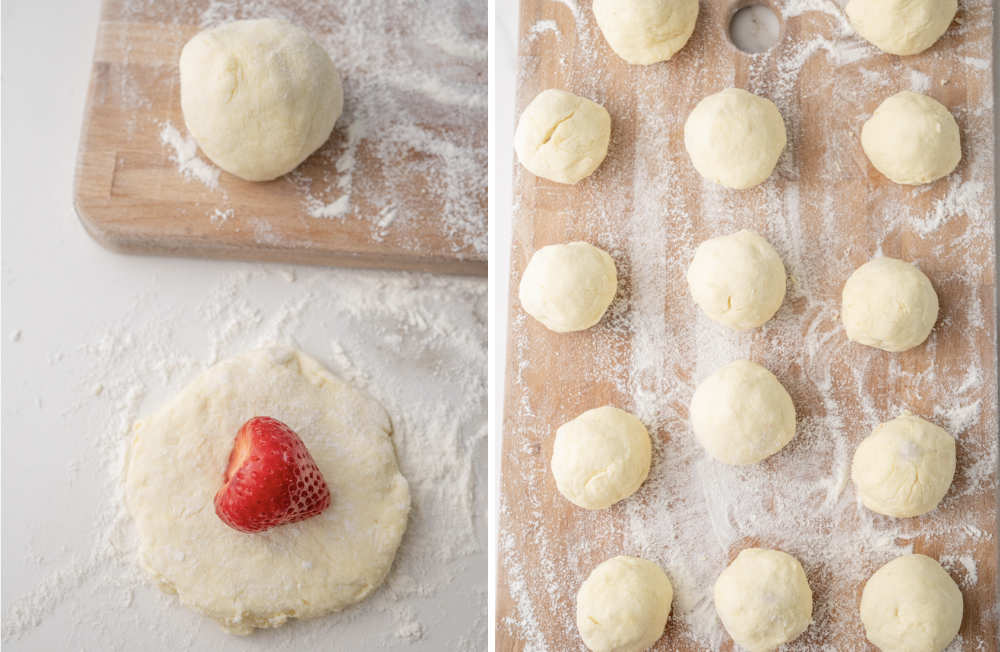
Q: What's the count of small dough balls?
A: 14